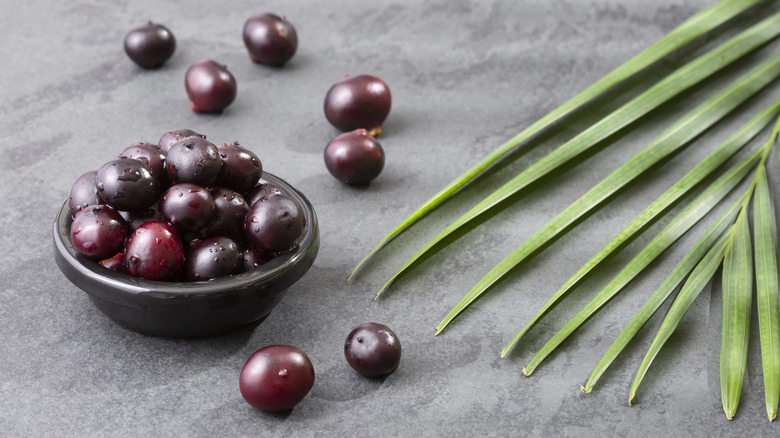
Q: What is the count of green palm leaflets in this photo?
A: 9